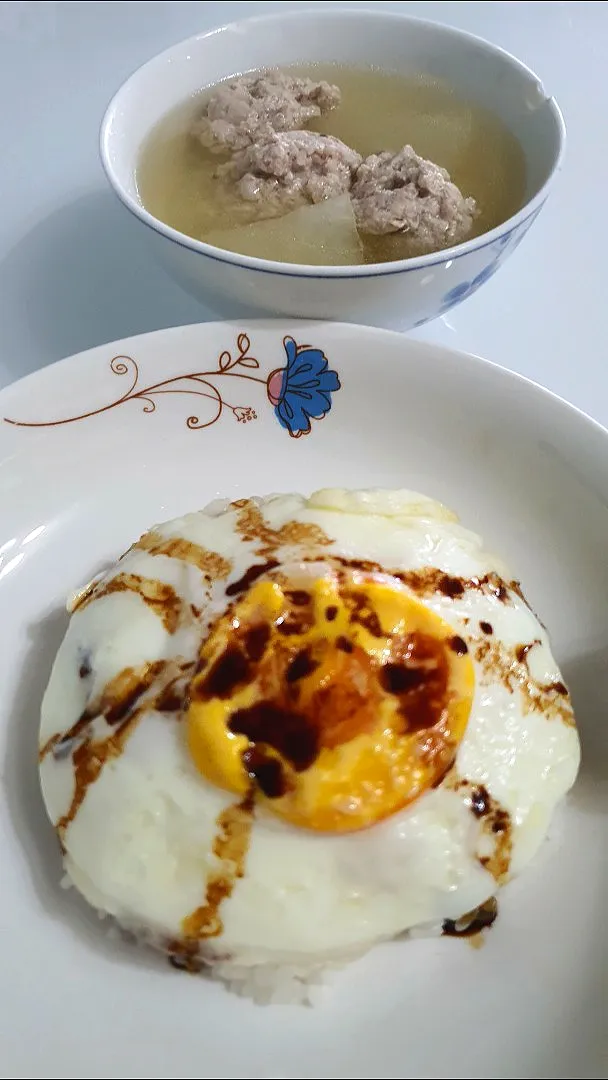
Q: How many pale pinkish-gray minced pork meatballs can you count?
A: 3